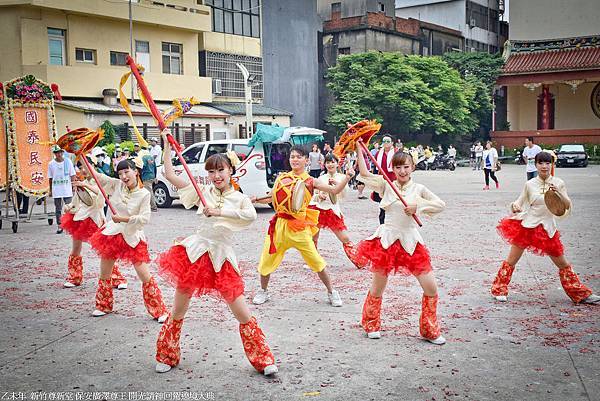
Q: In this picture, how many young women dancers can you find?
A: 6